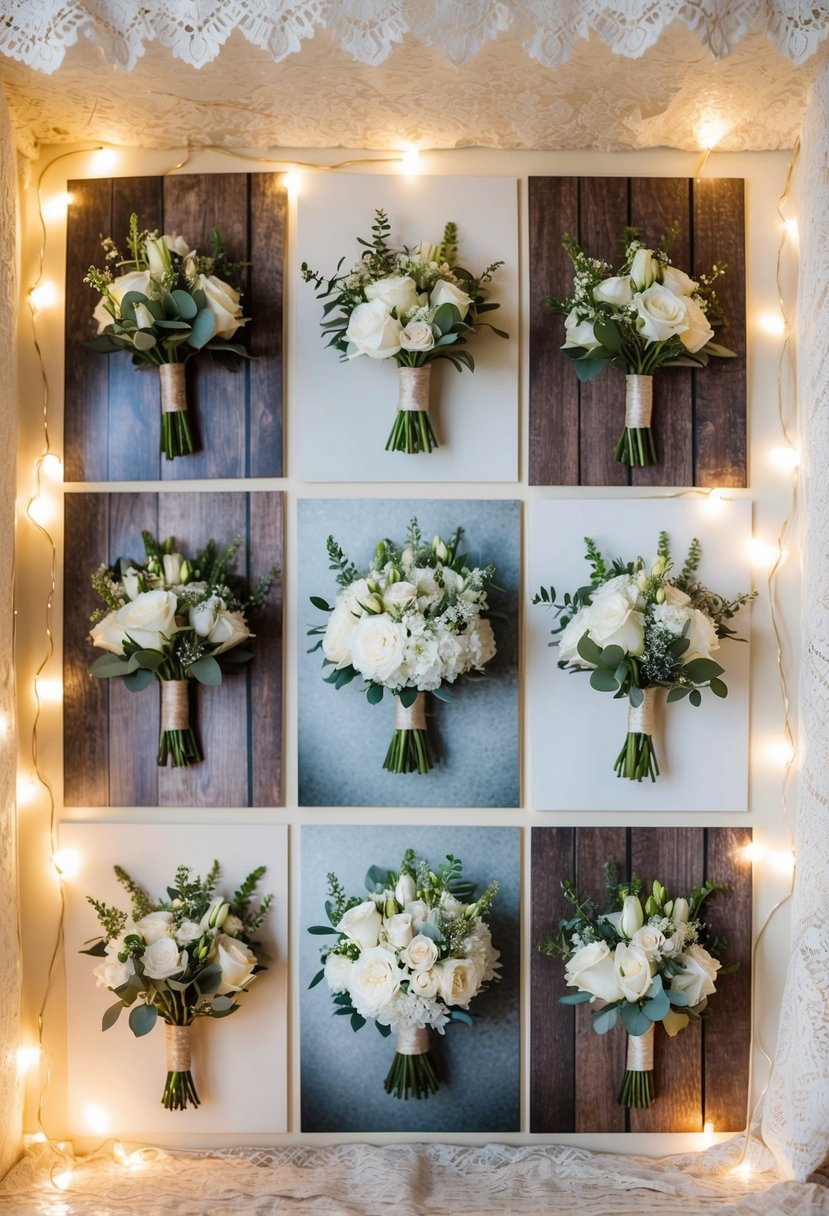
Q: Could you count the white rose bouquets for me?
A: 9